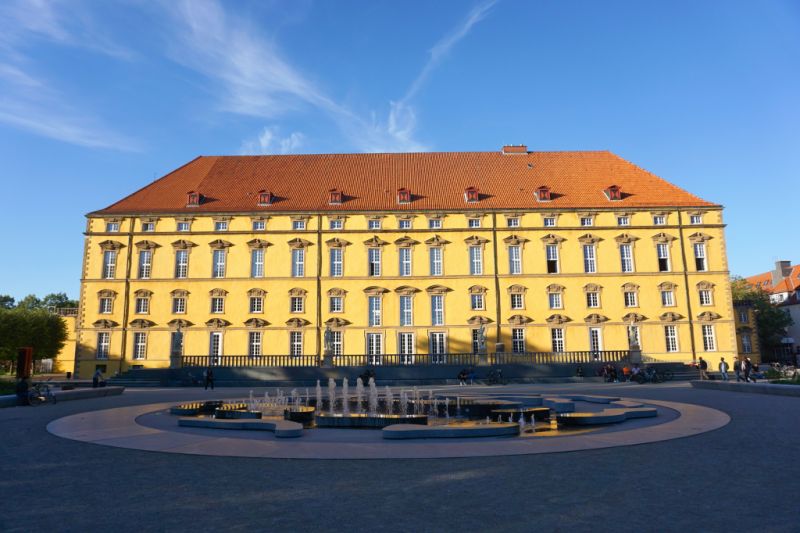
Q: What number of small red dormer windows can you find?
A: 7